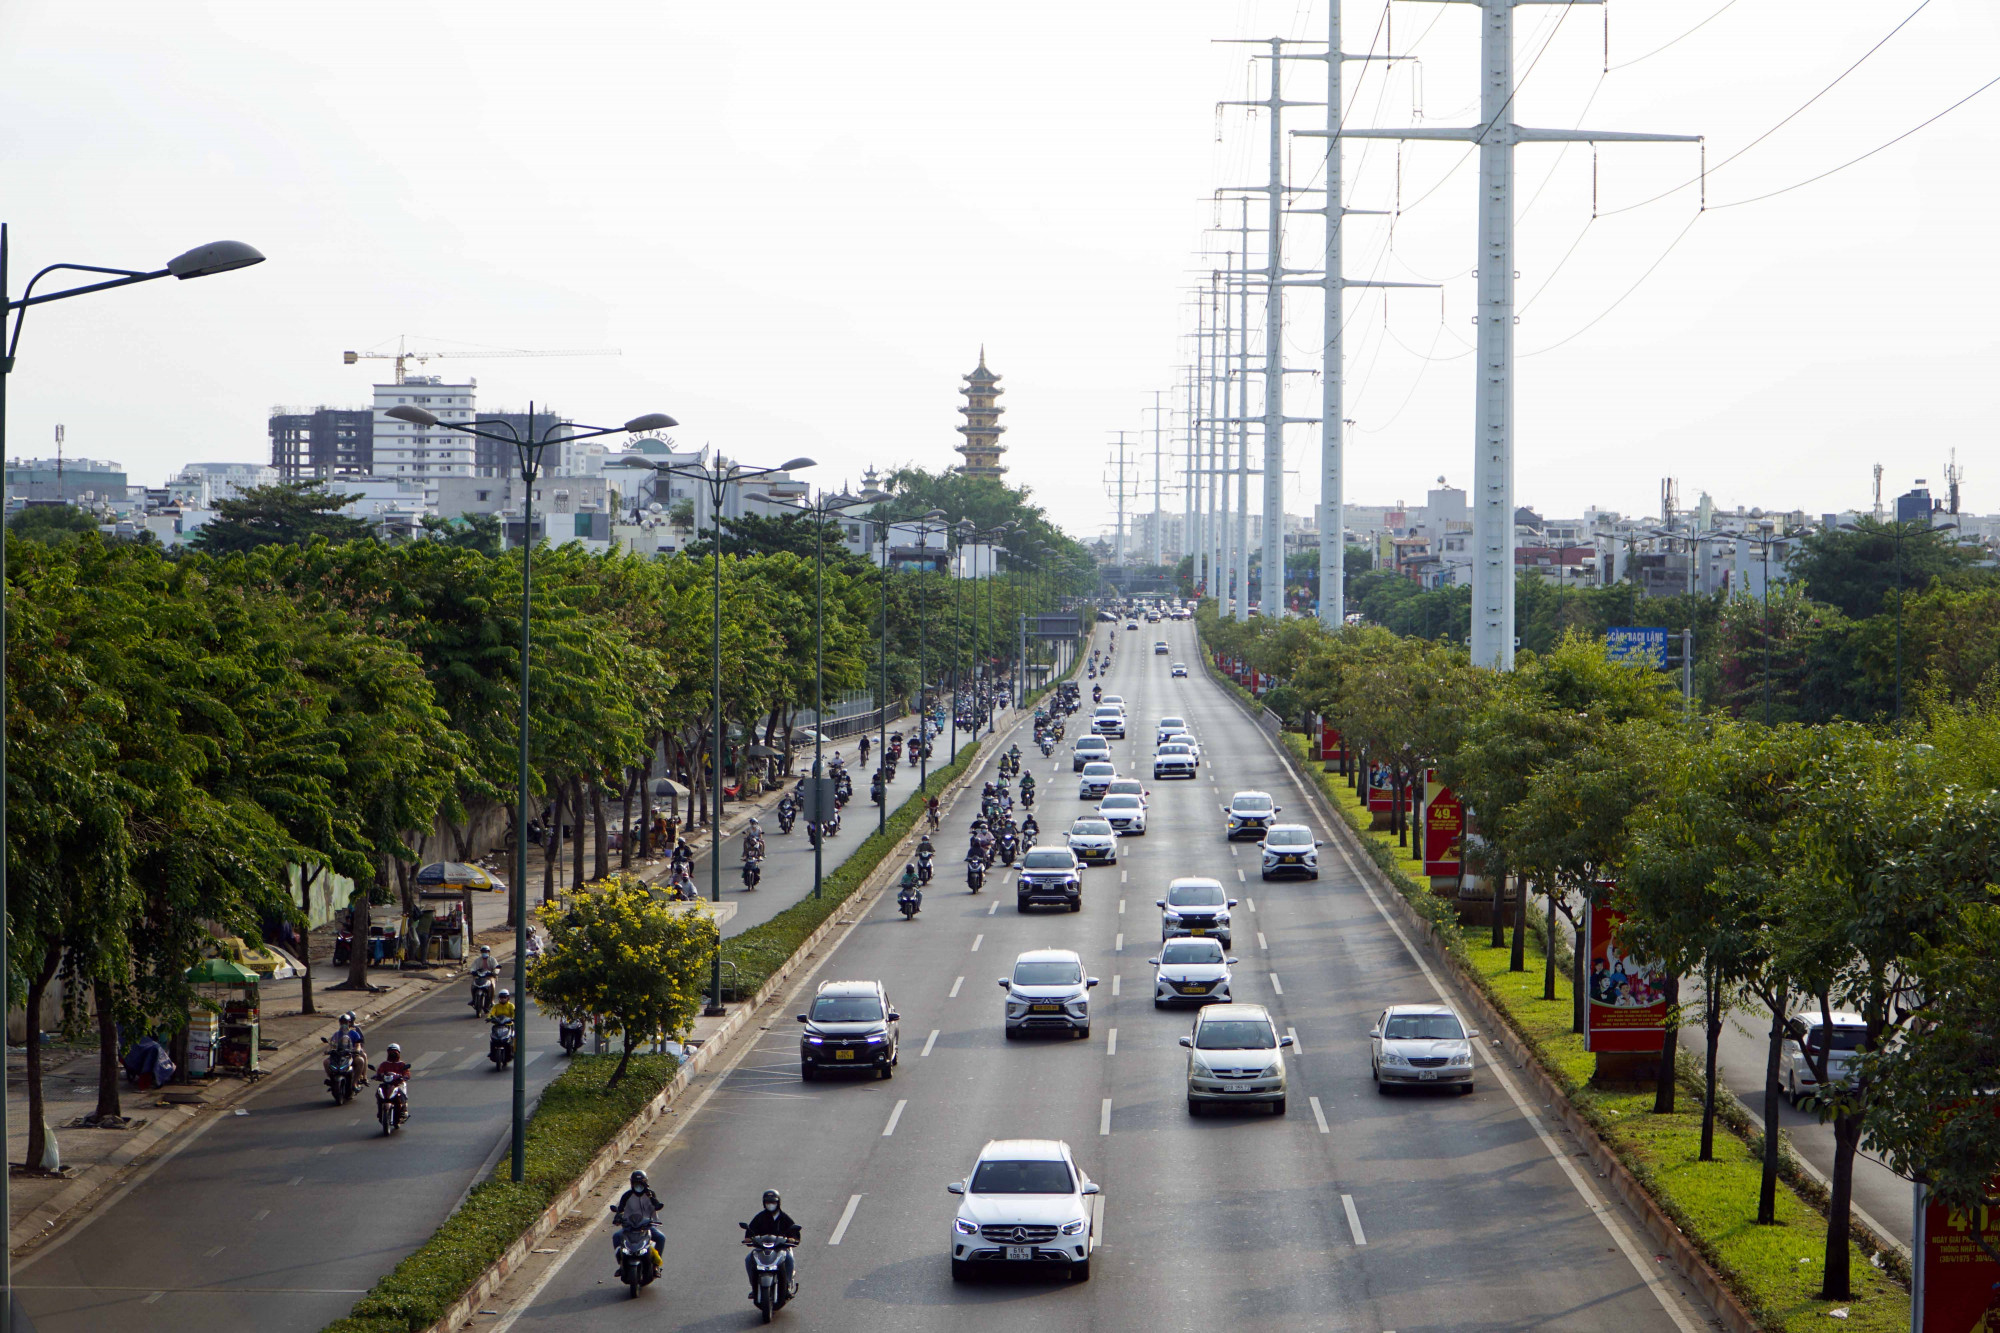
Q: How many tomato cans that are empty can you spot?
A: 0